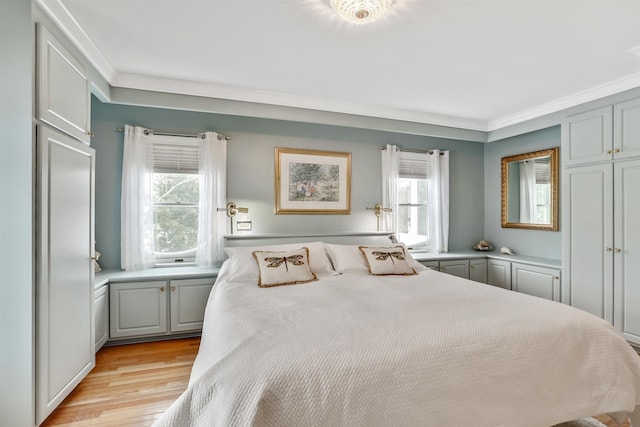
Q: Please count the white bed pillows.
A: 2